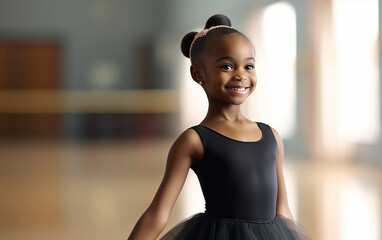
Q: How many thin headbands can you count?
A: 1